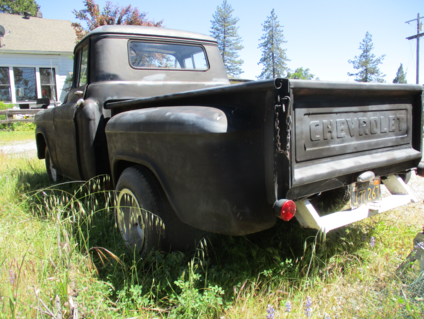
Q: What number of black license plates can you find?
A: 1